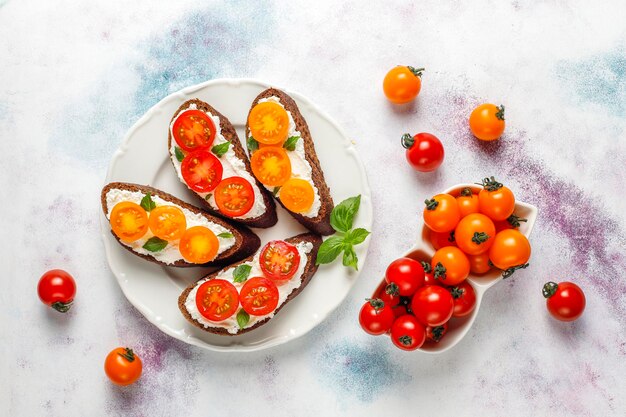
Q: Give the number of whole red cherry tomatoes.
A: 11